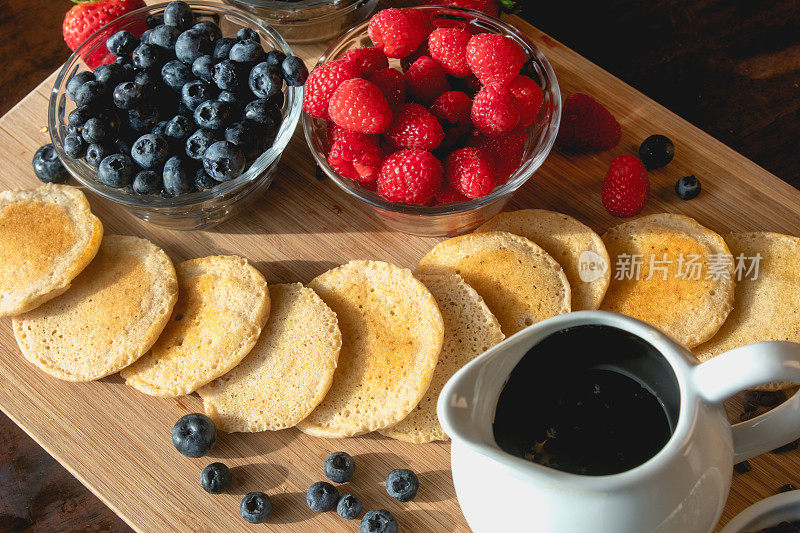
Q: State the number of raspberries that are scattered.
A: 2